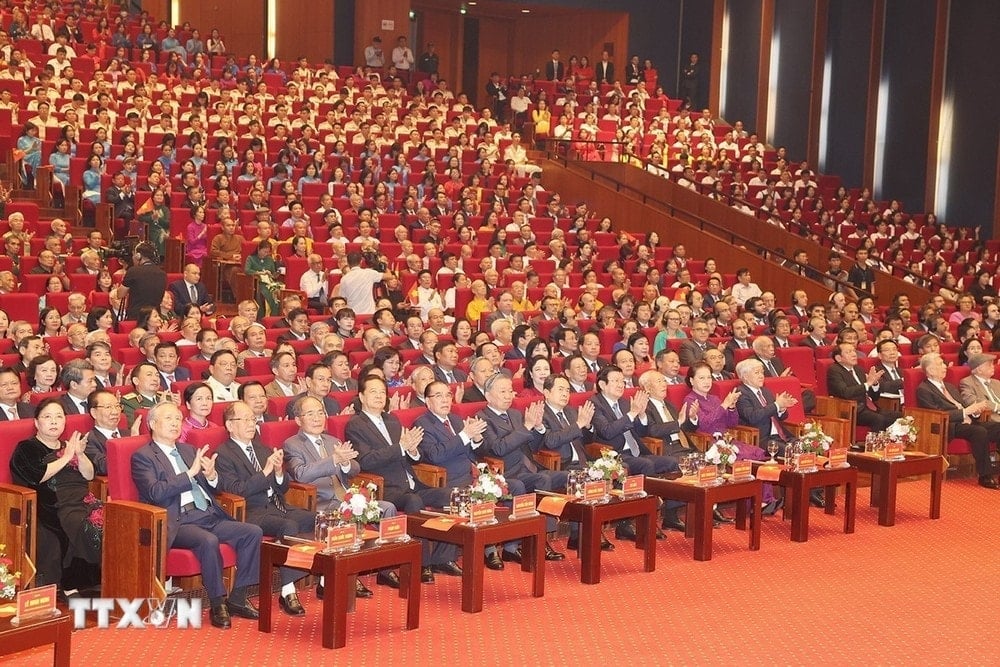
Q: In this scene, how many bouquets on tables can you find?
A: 7